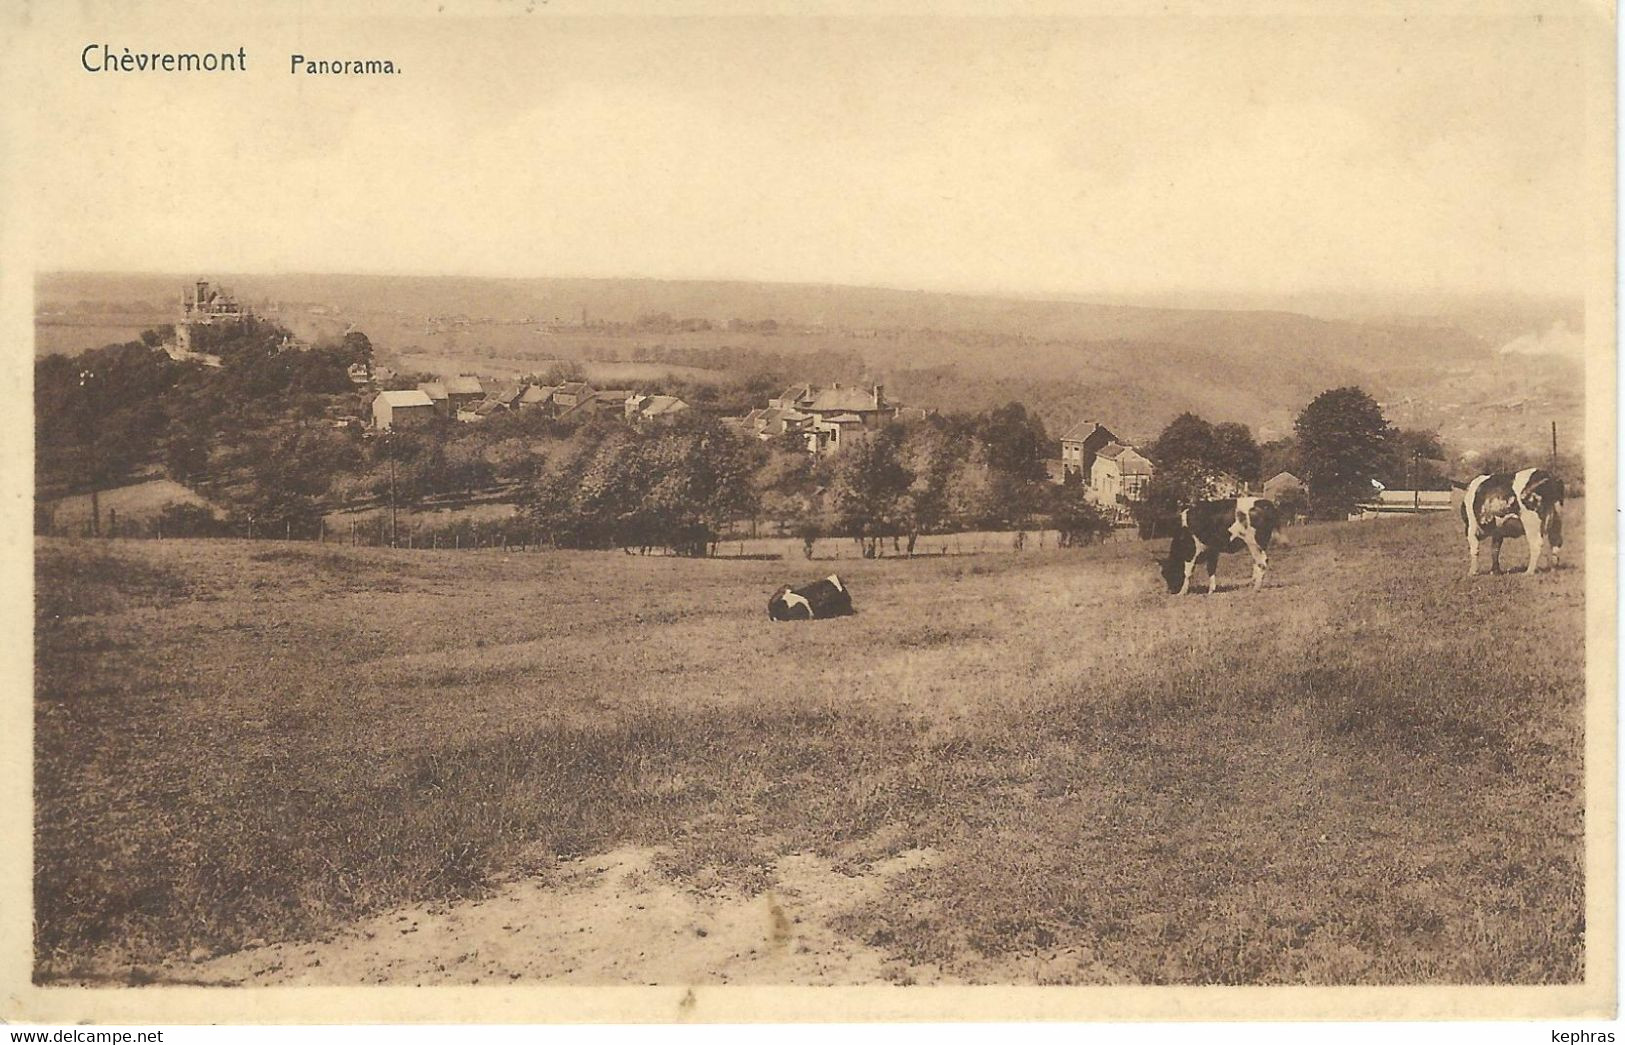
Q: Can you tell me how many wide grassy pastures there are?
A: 1